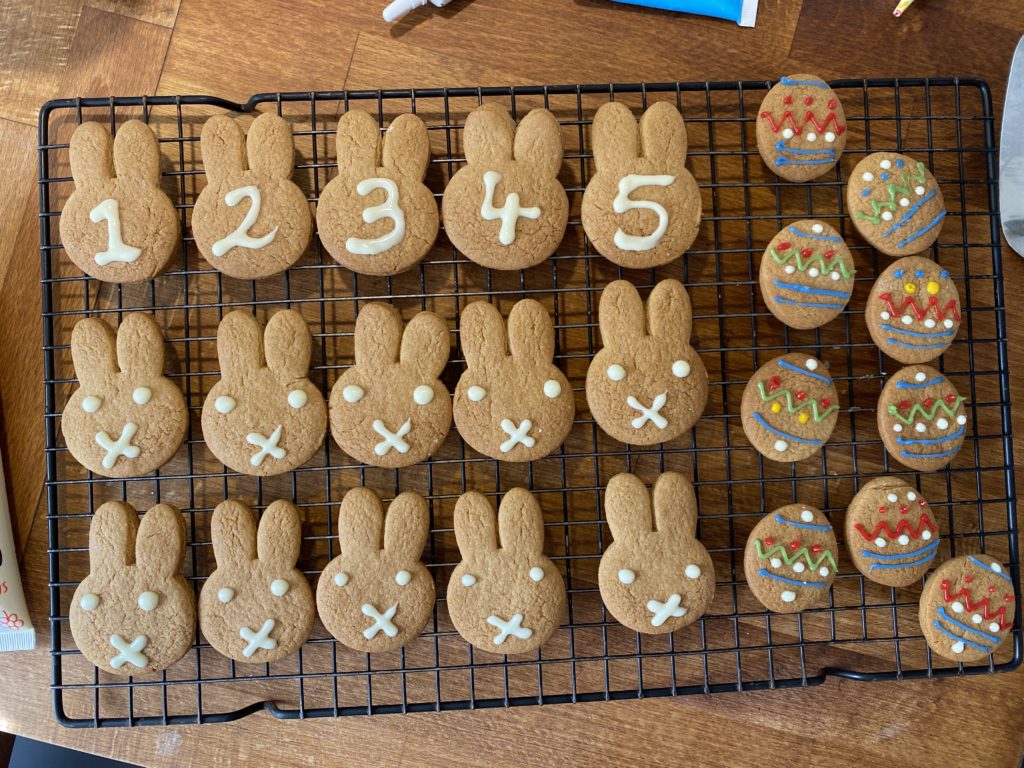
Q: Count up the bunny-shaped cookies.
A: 15